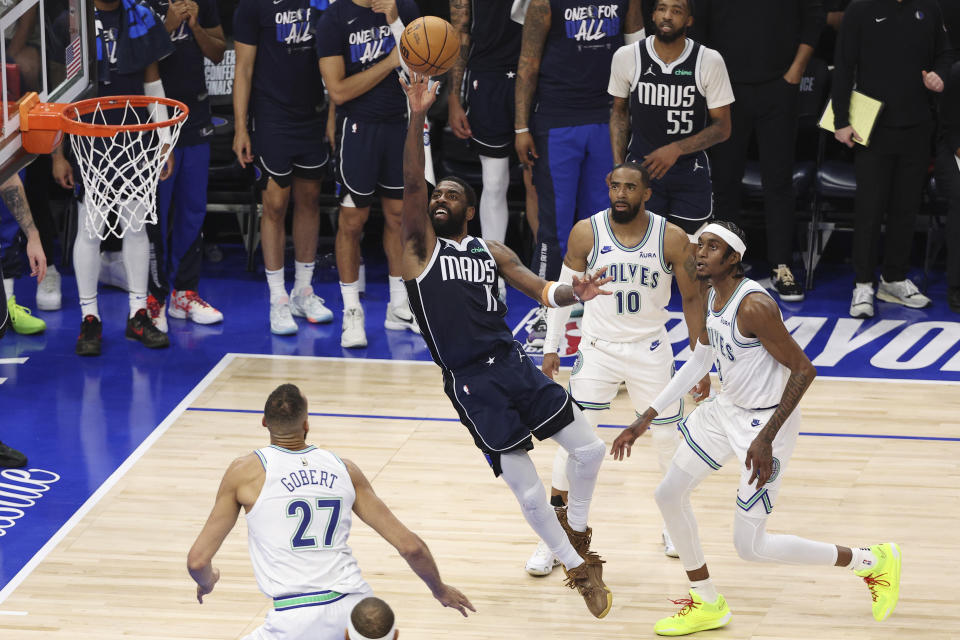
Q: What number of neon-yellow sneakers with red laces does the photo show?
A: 2